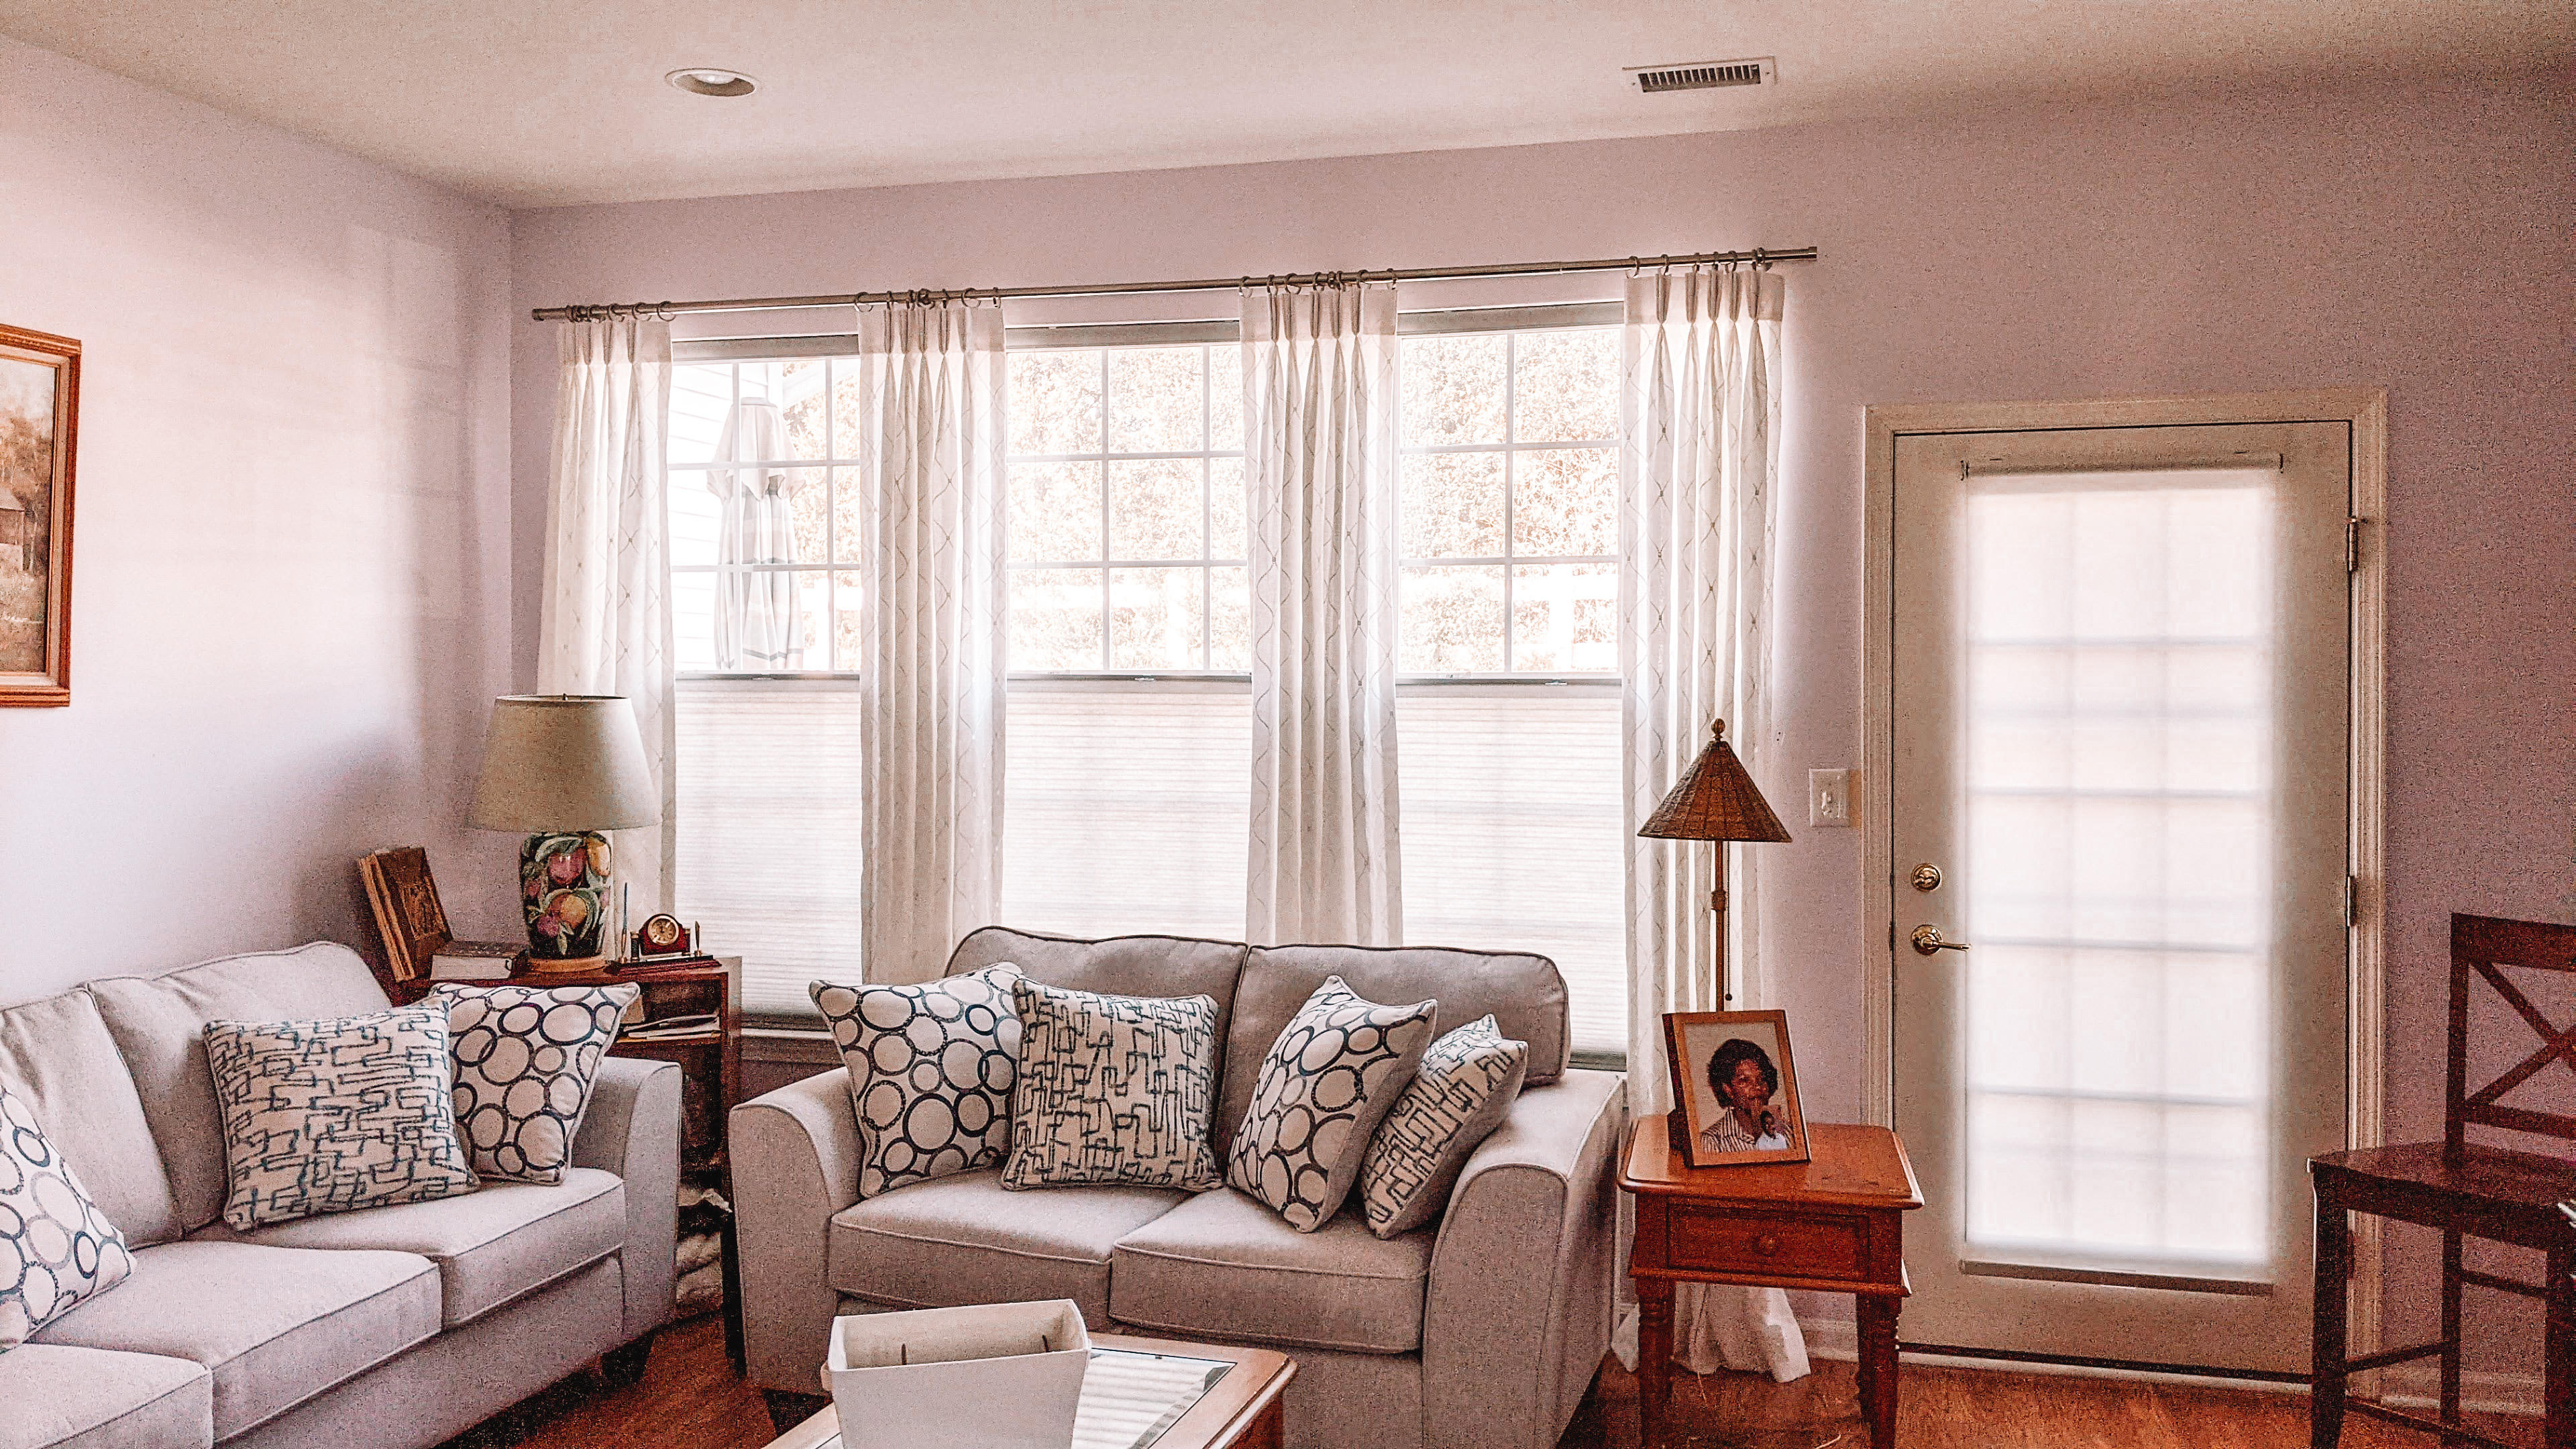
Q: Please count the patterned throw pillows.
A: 7